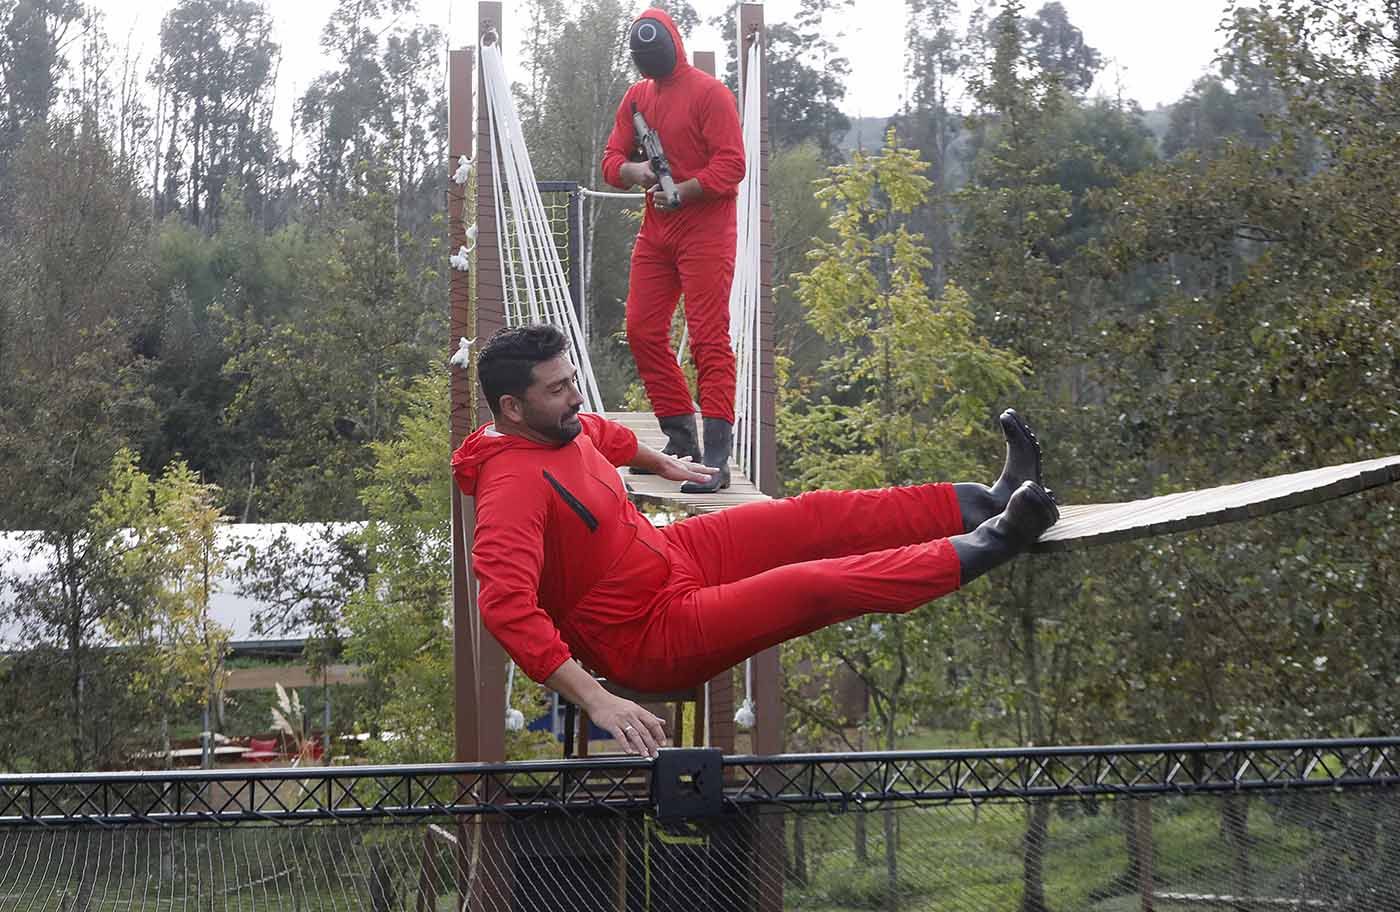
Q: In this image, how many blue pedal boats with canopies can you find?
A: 0